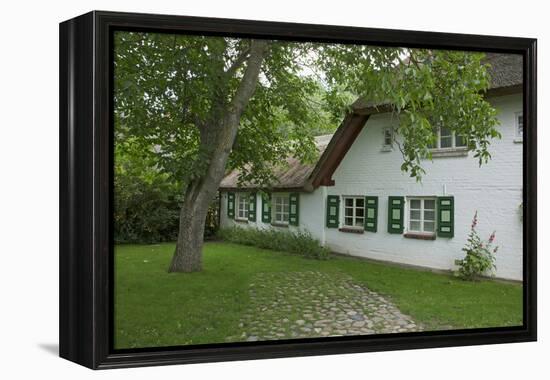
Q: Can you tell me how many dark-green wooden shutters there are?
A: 8